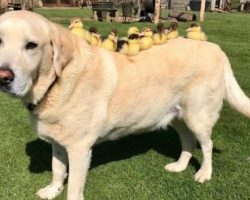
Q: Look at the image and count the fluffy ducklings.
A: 9